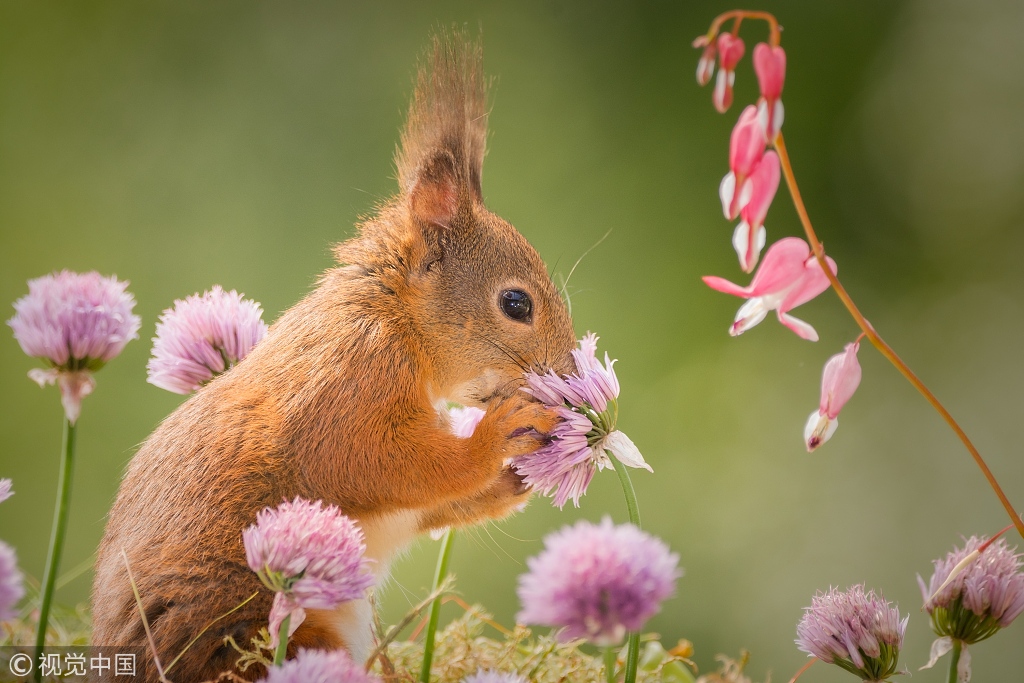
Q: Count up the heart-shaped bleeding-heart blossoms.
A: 7